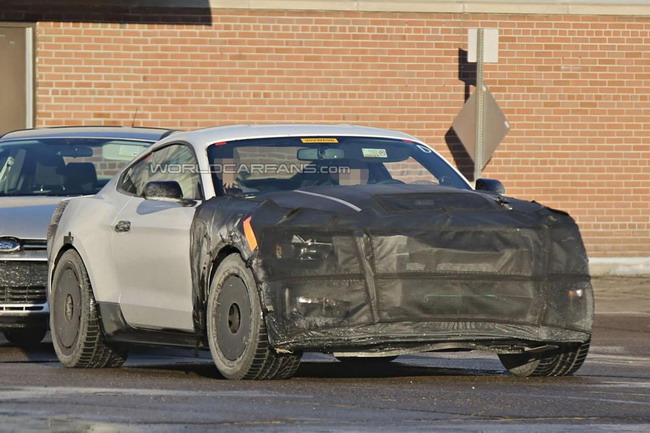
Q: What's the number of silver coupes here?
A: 1